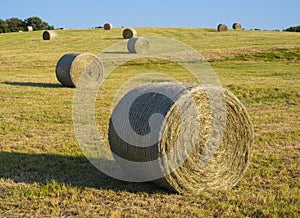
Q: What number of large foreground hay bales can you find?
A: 1